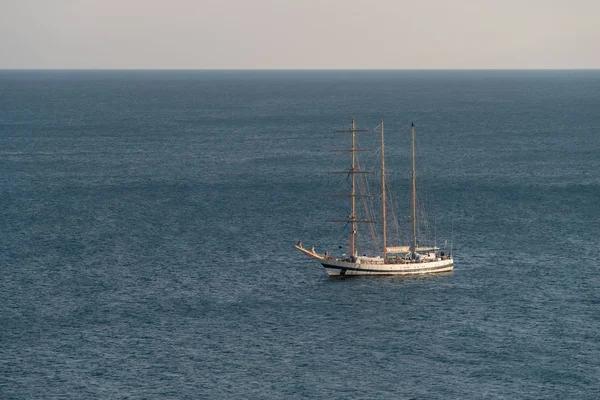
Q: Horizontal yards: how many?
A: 5